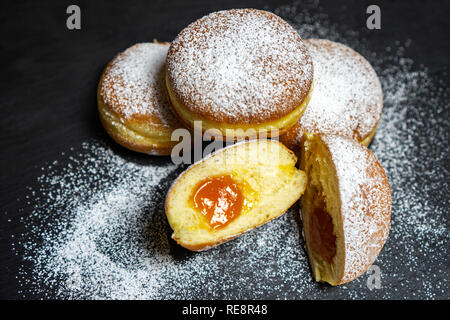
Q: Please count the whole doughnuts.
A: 3